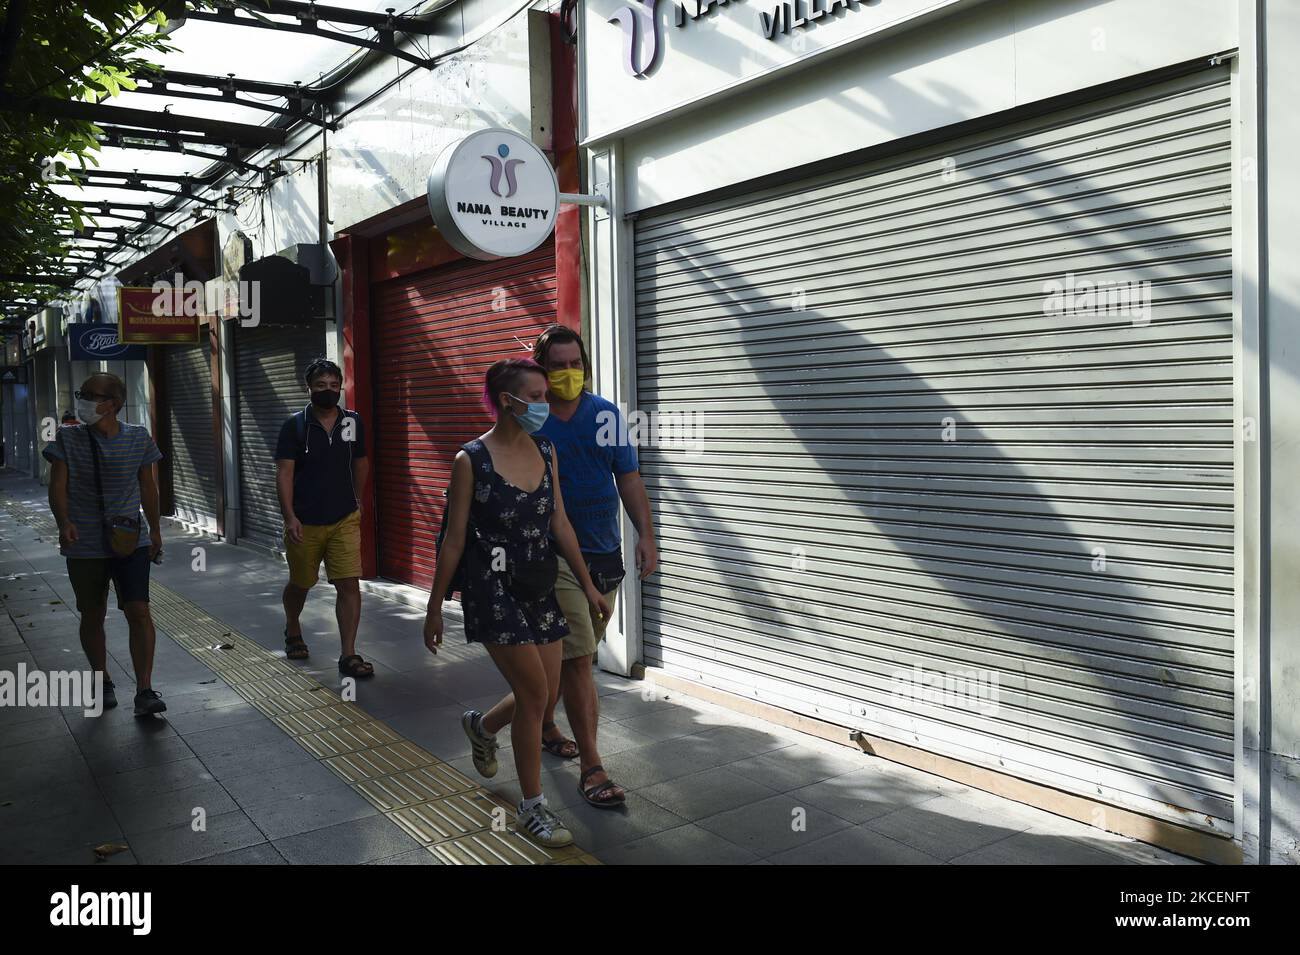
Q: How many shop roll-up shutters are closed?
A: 4